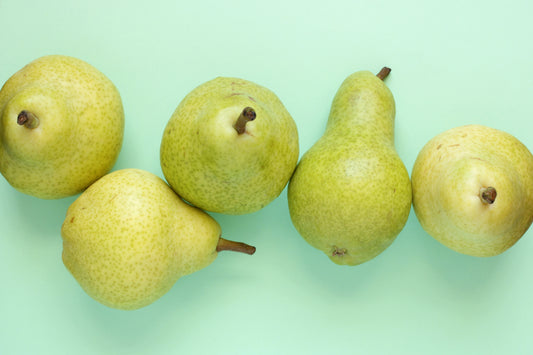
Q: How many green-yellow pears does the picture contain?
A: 5